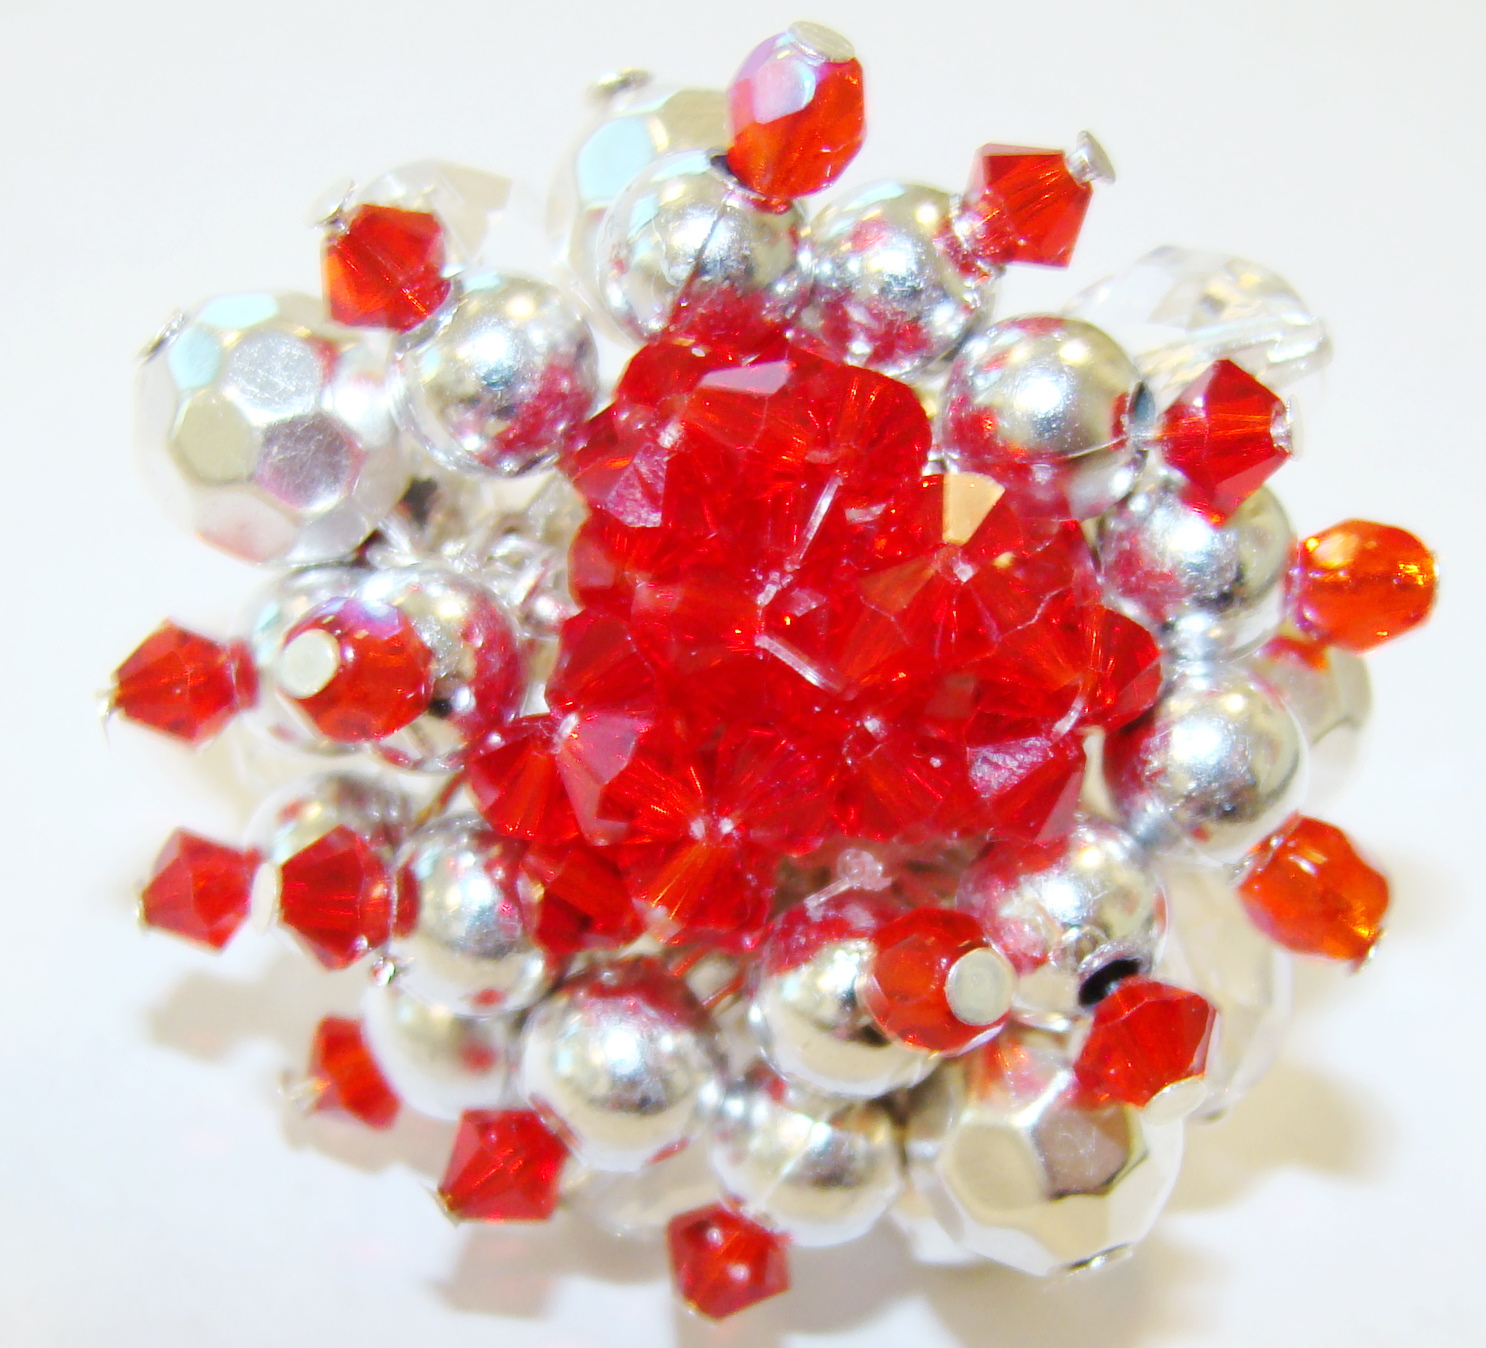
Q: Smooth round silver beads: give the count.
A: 15